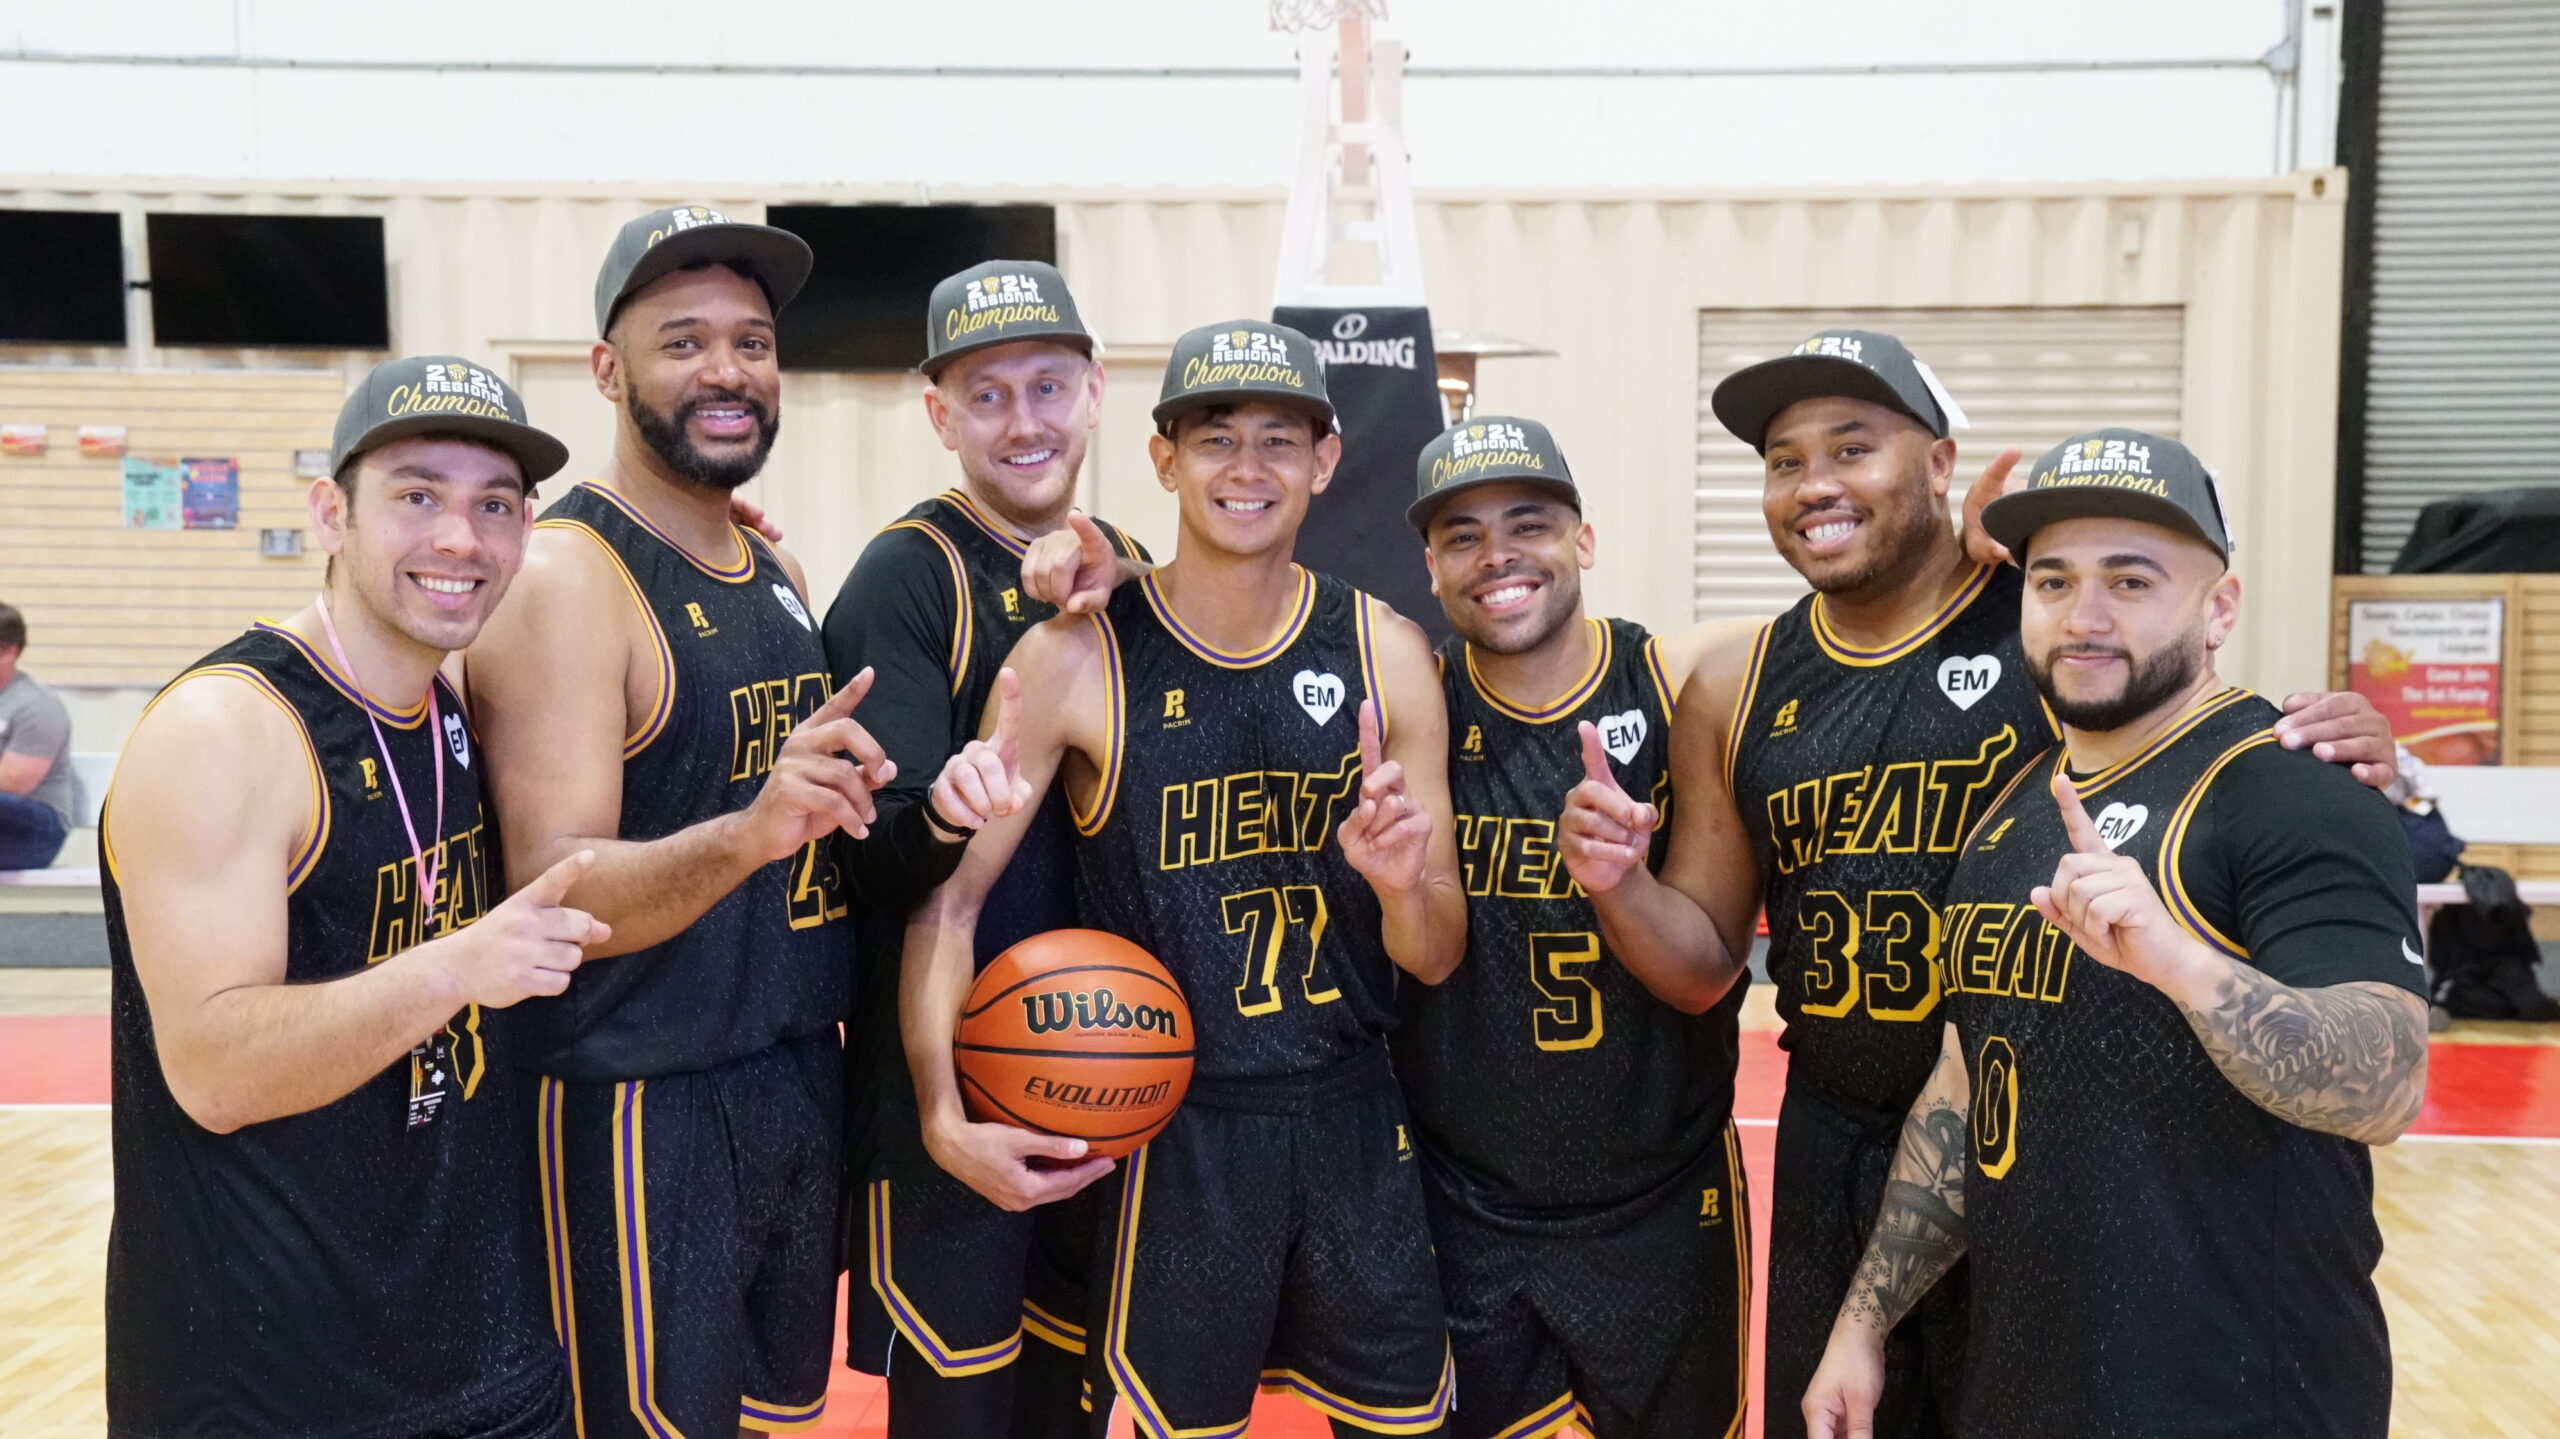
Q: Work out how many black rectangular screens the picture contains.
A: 3